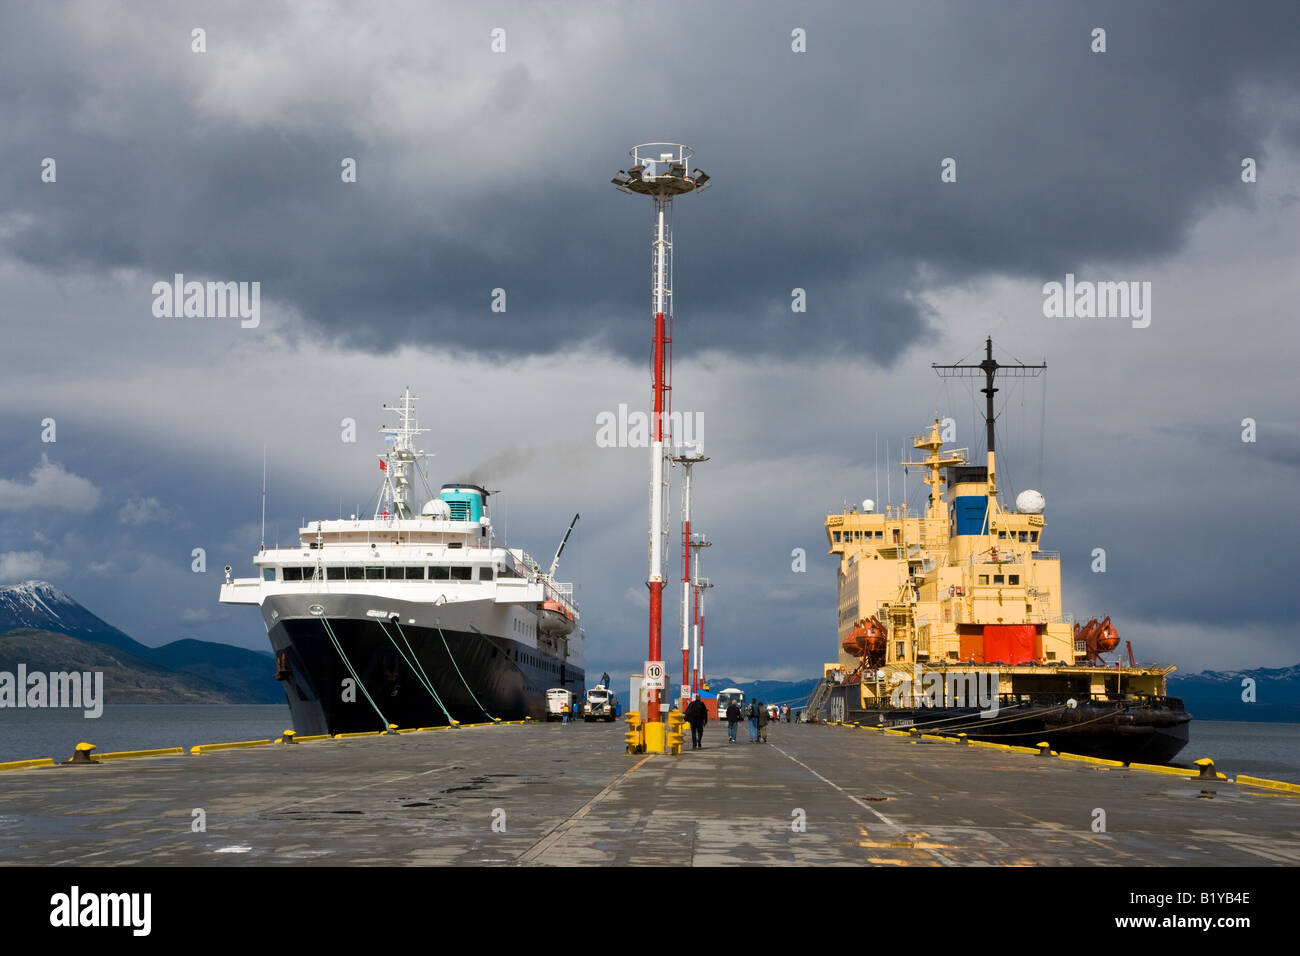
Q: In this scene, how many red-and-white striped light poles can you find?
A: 4